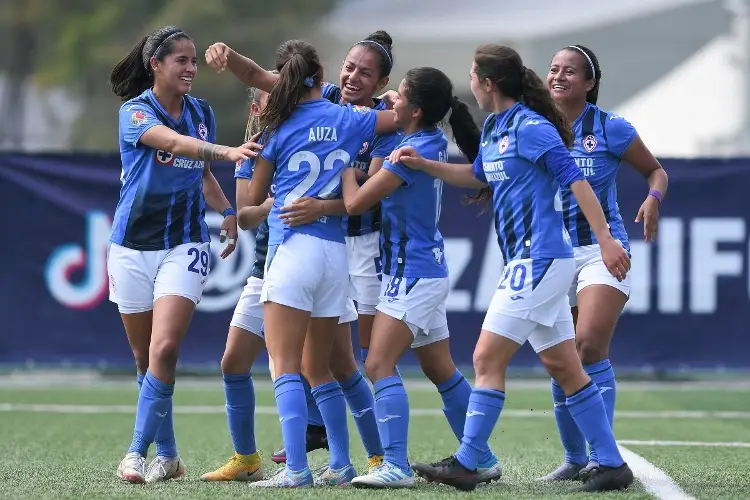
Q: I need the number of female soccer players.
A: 7